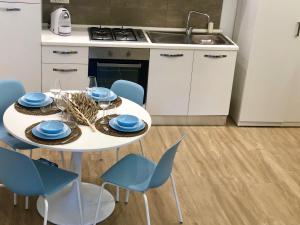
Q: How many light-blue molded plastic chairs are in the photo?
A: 4